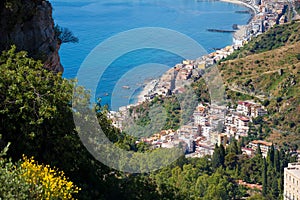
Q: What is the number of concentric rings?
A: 2